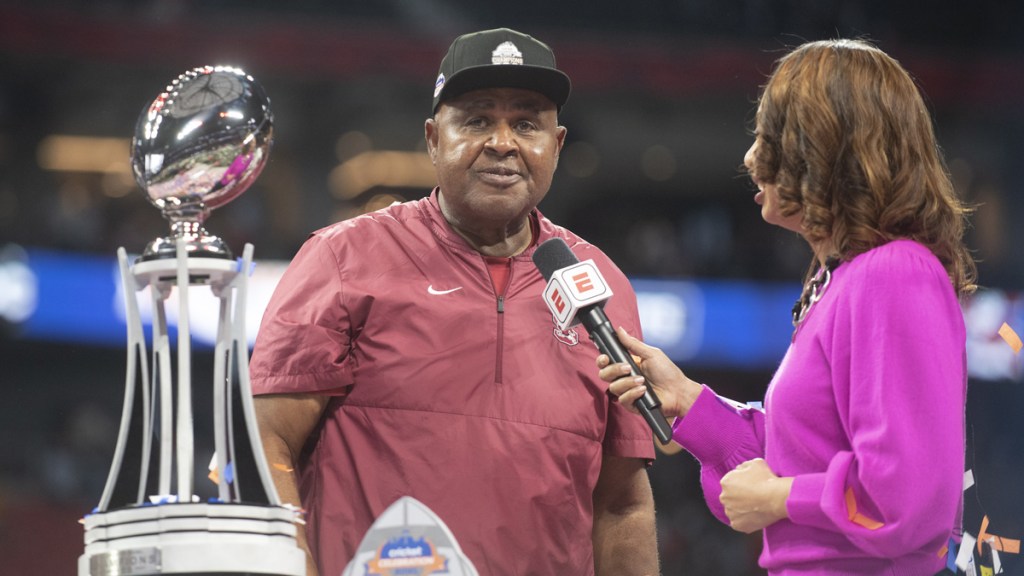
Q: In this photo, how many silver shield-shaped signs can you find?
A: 1